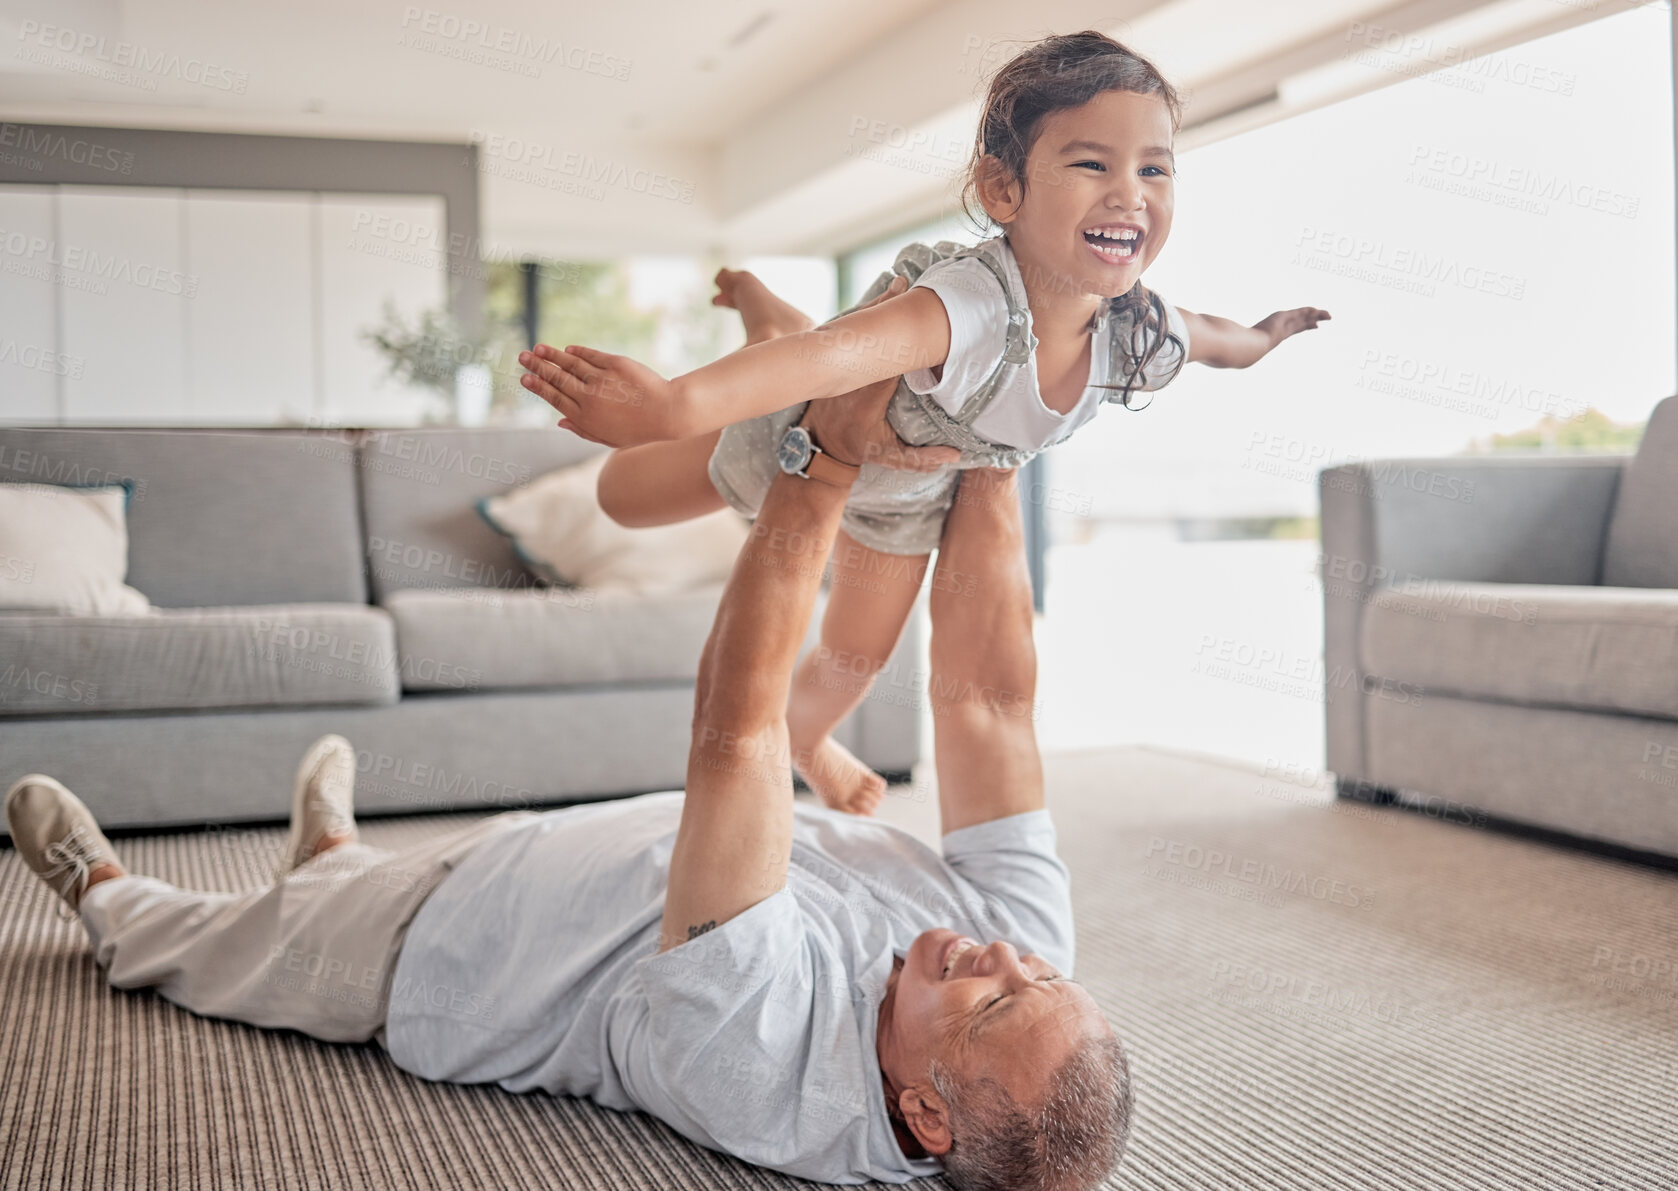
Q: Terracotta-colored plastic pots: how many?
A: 0